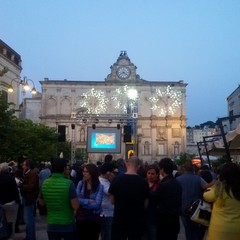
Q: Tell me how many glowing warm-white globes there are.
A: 3